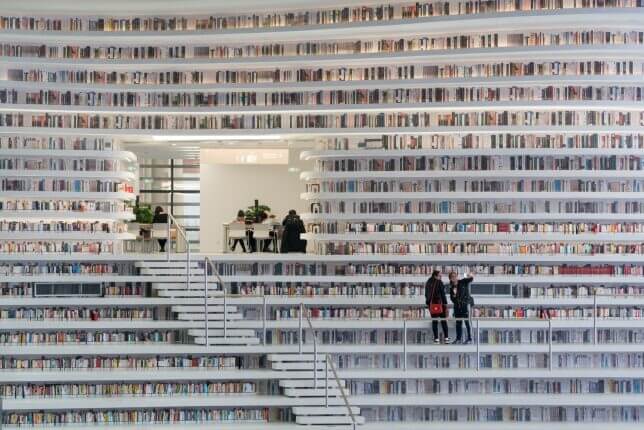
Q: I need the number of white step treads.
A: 14